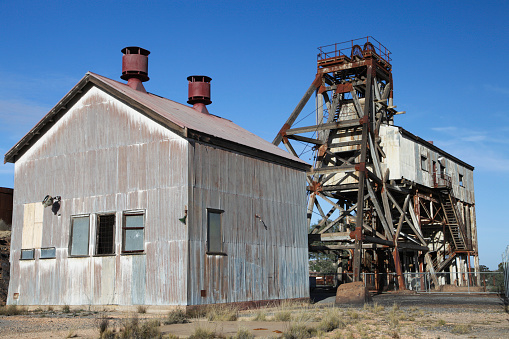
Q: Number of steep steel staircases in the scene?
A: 1